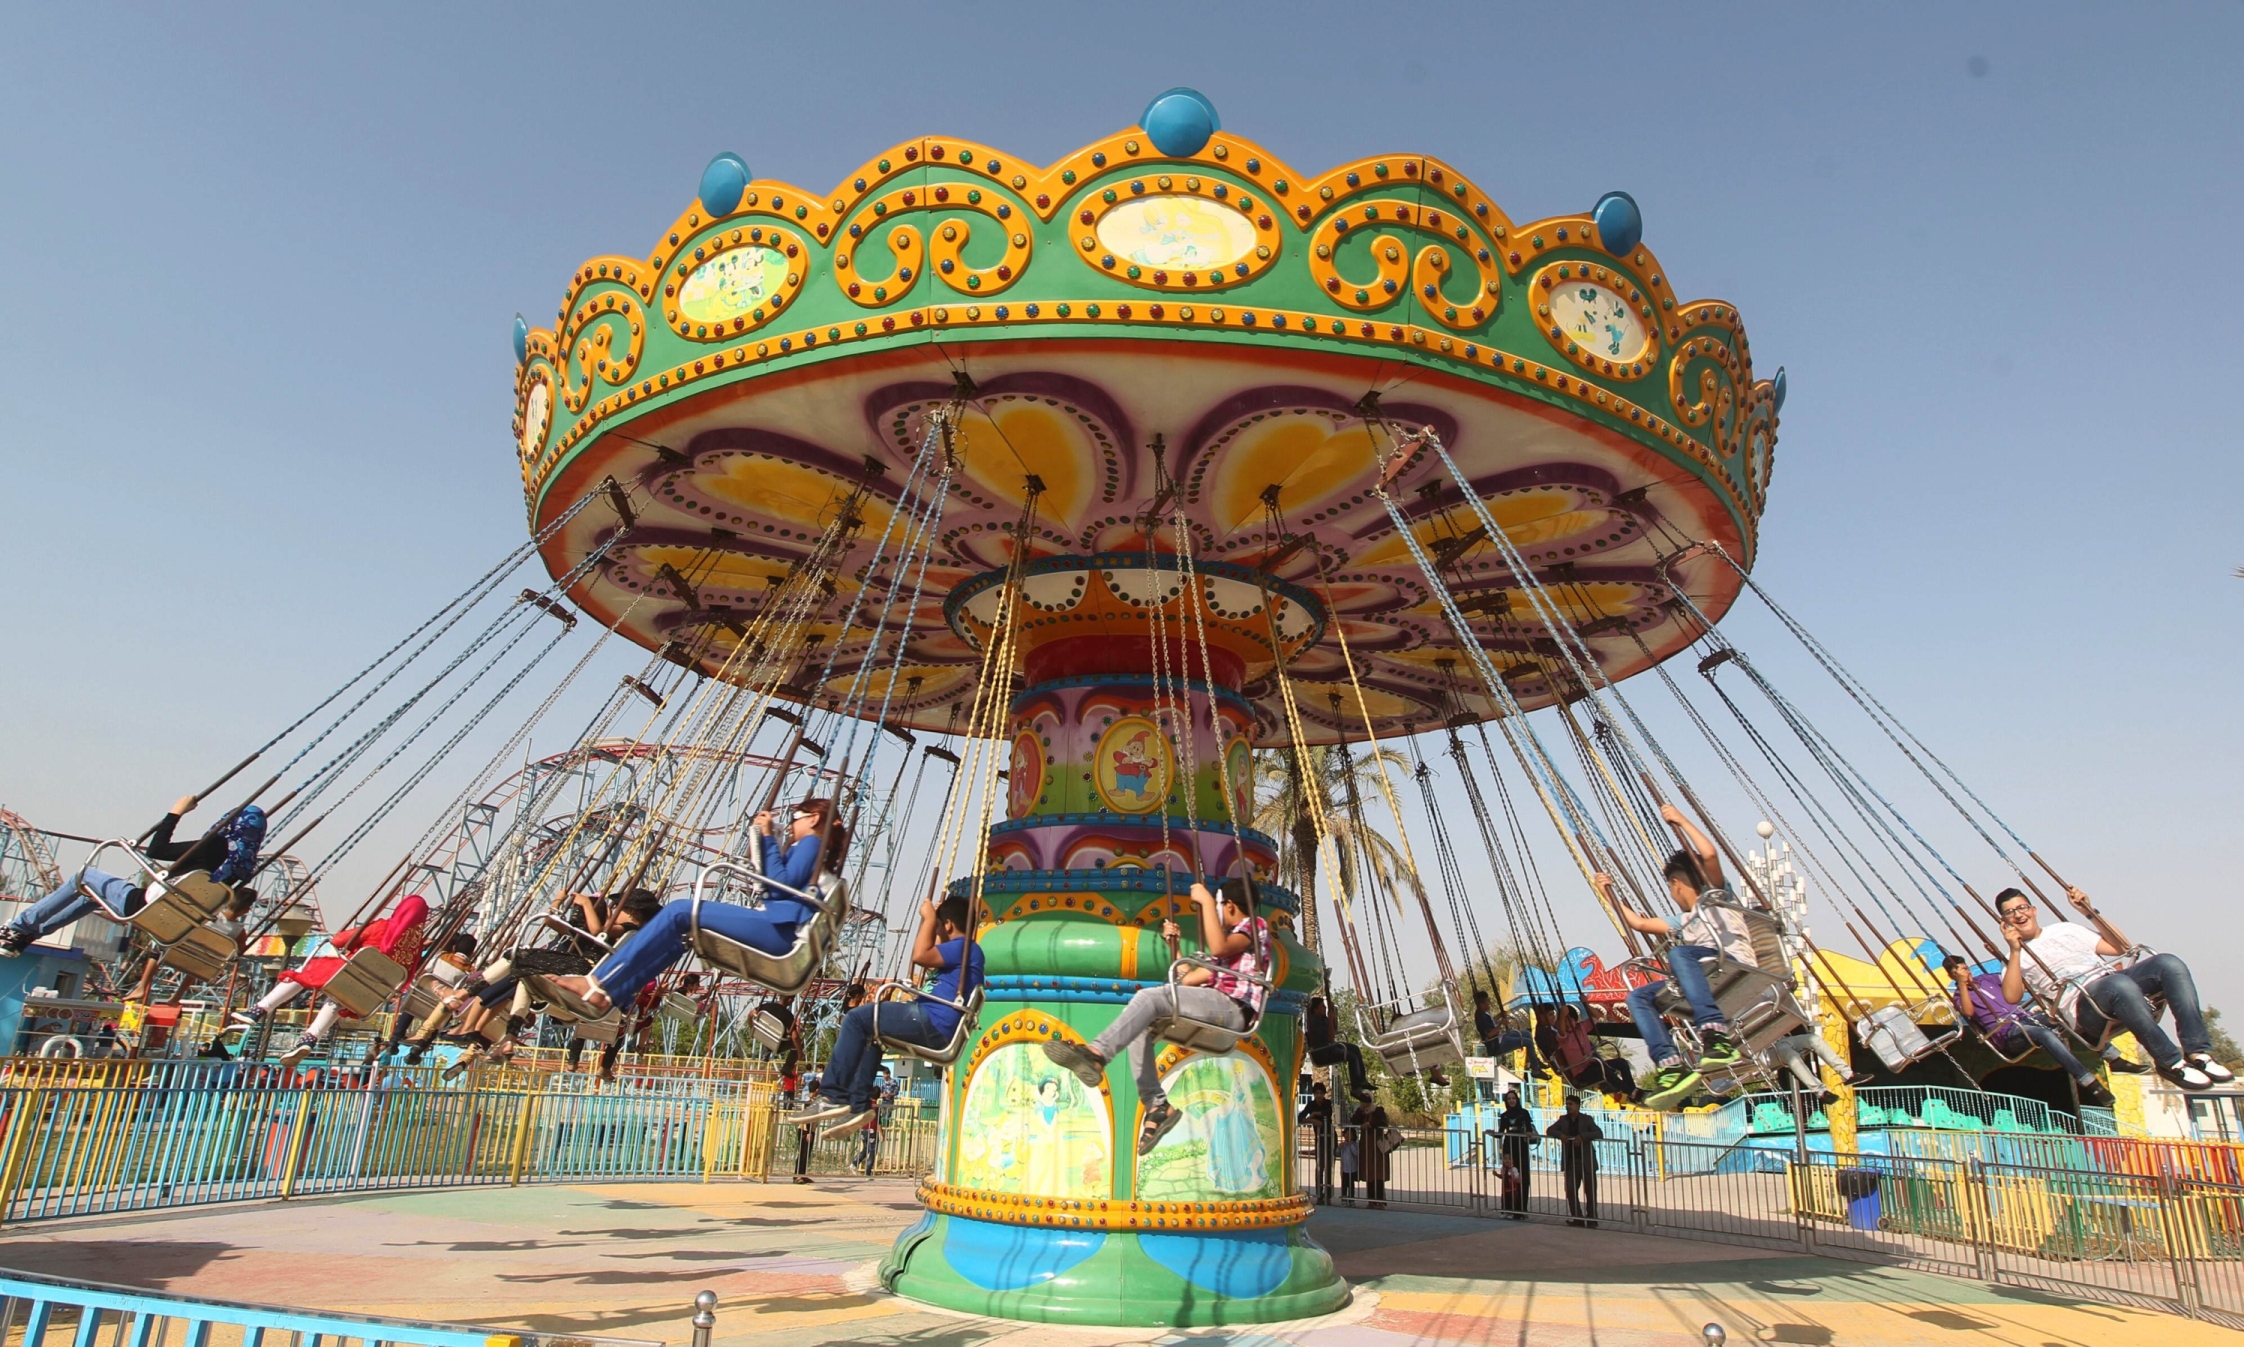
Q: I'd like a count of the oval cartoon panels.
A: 8